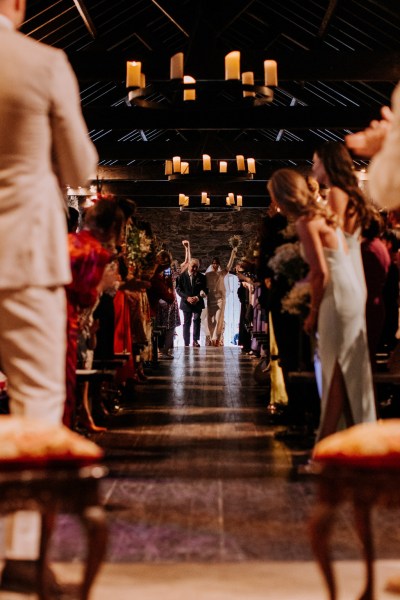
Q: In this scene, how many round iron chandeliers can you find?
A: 3